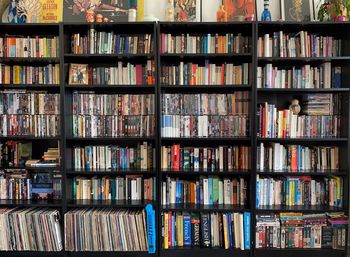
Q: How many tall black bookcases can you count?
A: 4